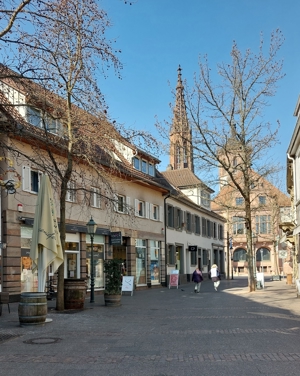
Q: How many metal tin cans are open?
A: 0